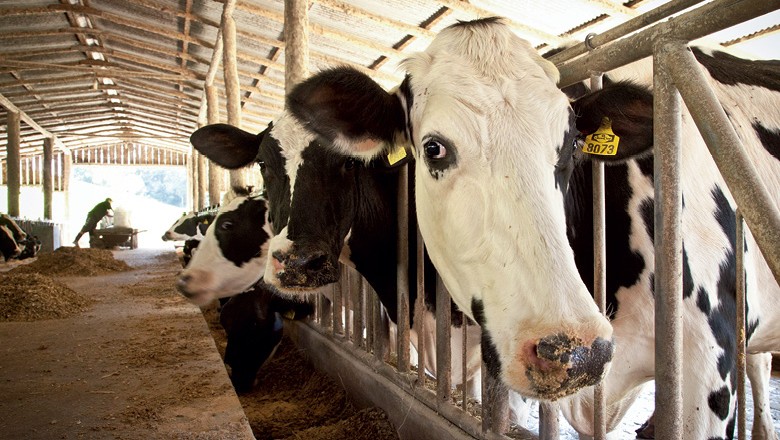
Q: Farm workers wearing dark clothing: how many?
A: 1